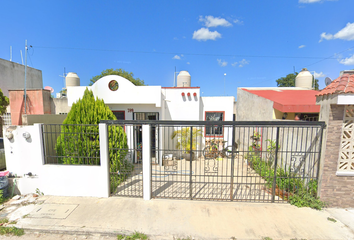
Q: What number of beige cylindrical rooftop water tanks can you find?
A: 3